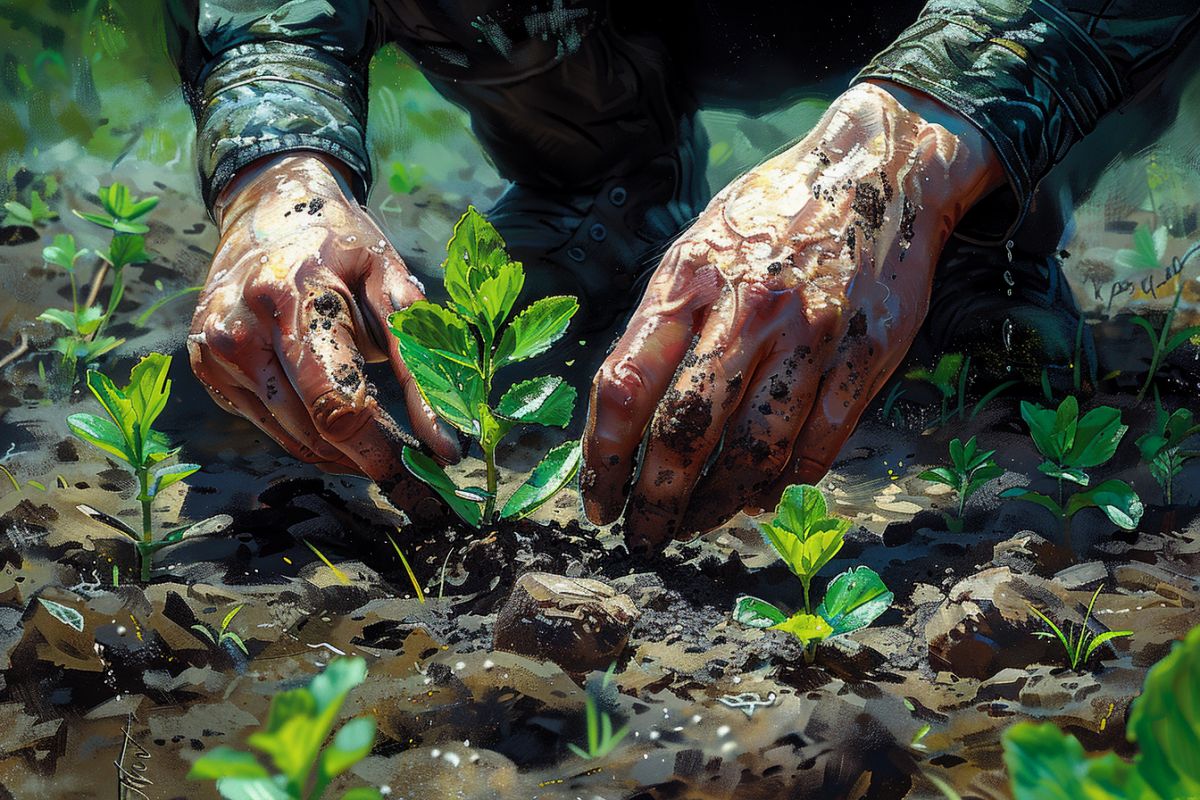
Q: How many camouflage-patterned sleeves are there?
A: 2